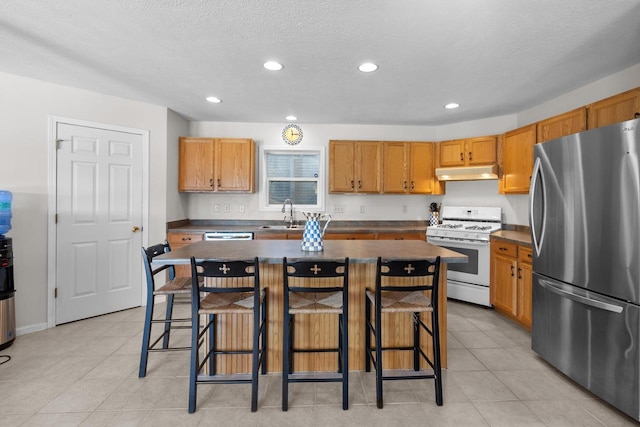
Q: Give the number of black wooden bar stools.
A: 4